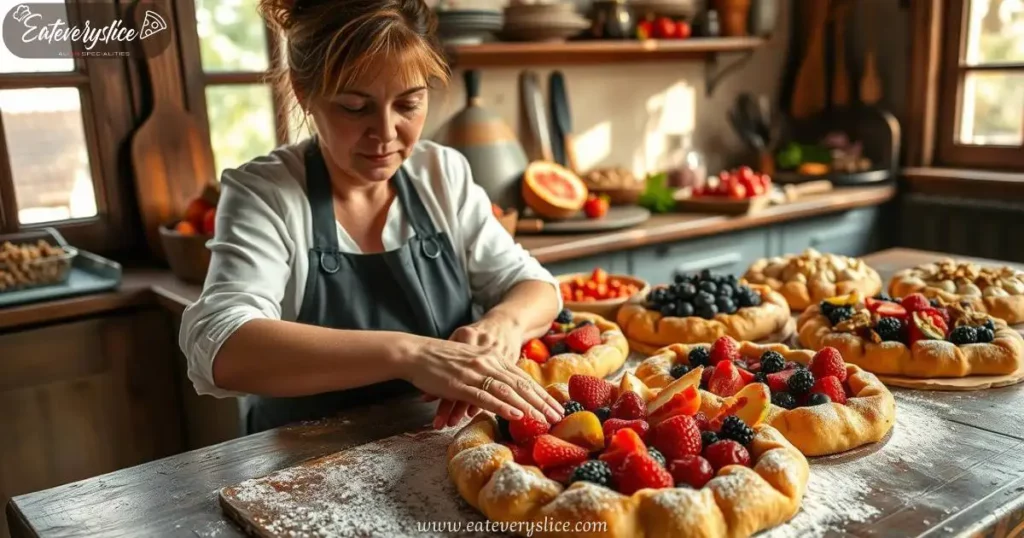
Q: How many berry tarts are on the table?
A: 5